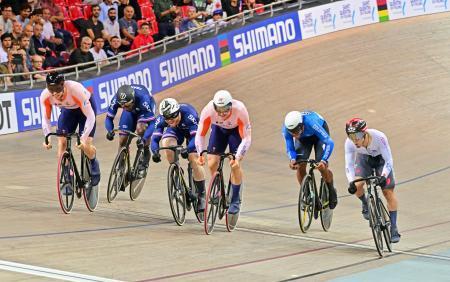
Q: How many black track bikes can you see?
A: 6